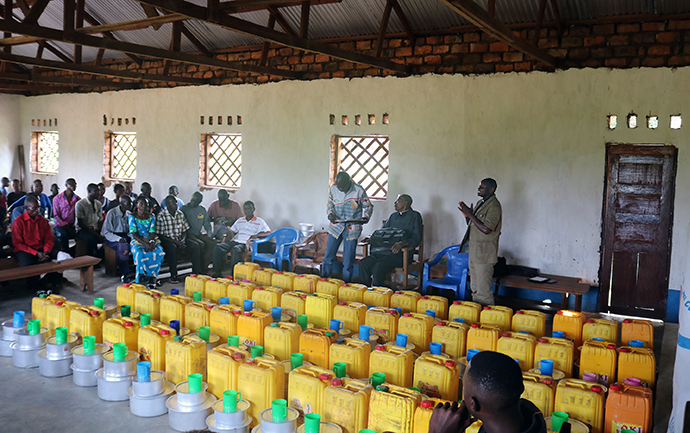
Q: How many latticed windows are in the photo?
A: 4